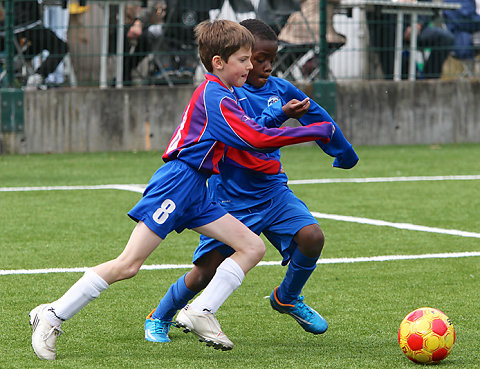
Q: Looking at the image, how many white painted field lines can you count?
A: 3